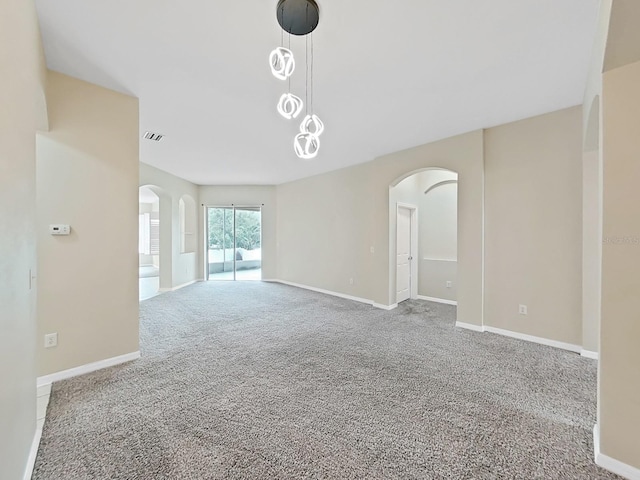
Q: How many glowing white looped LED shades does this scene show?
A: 4